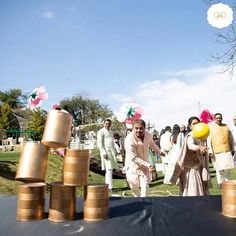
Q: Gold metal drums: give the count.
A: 7